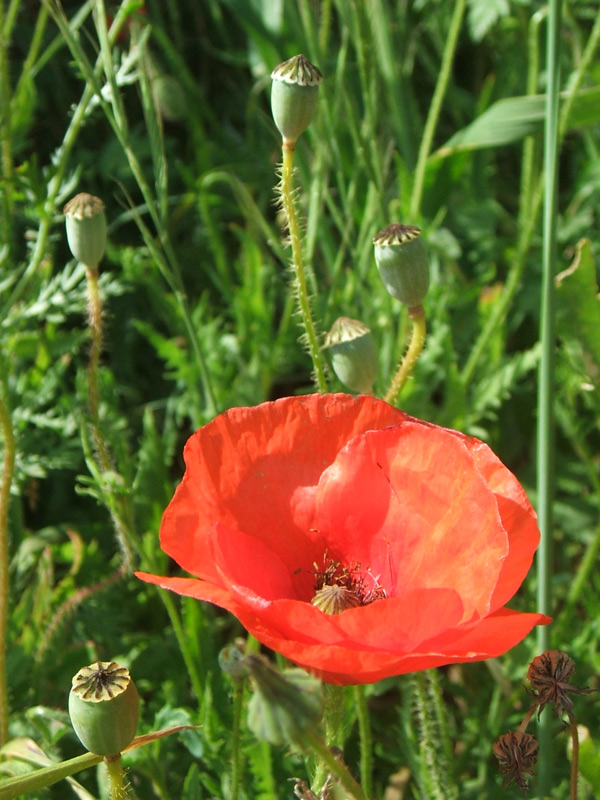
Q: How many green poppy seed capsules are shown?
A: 5